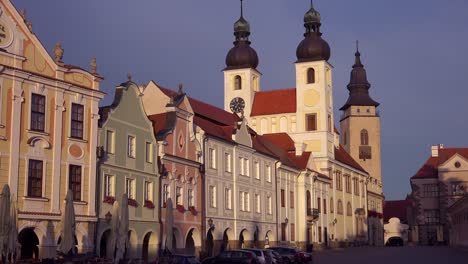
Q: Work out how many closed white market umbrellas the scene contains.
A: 6